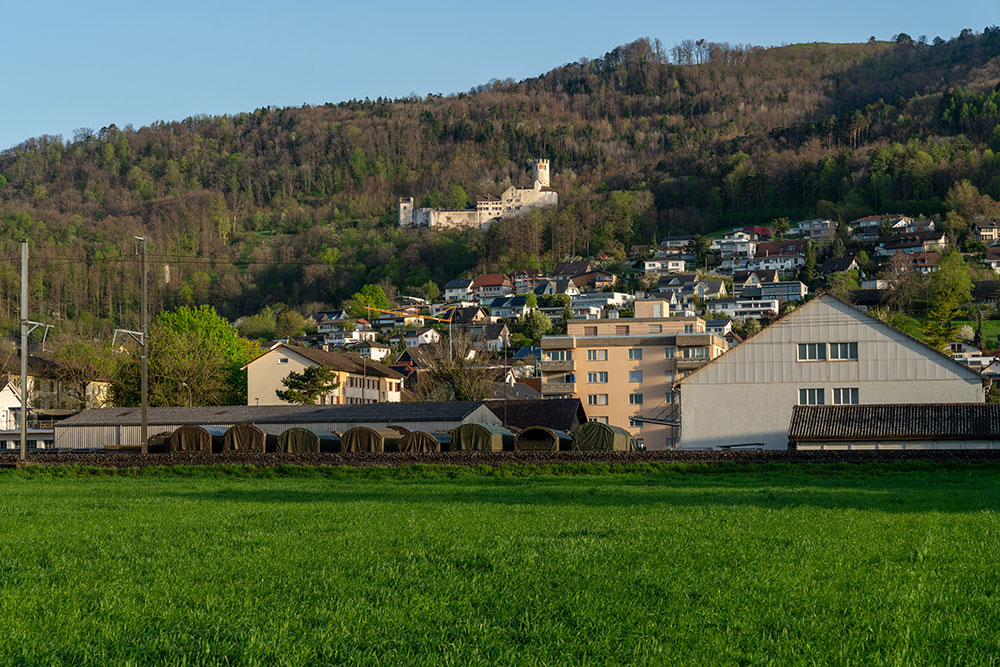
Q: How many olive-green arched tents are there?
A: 8